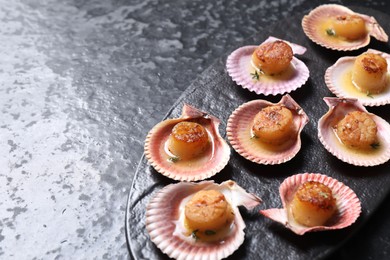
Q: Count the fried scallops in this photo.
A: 8